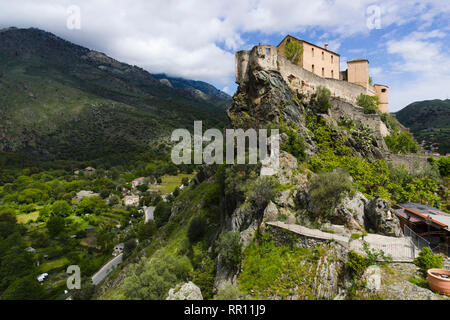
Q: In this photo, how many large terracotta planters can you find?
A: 1